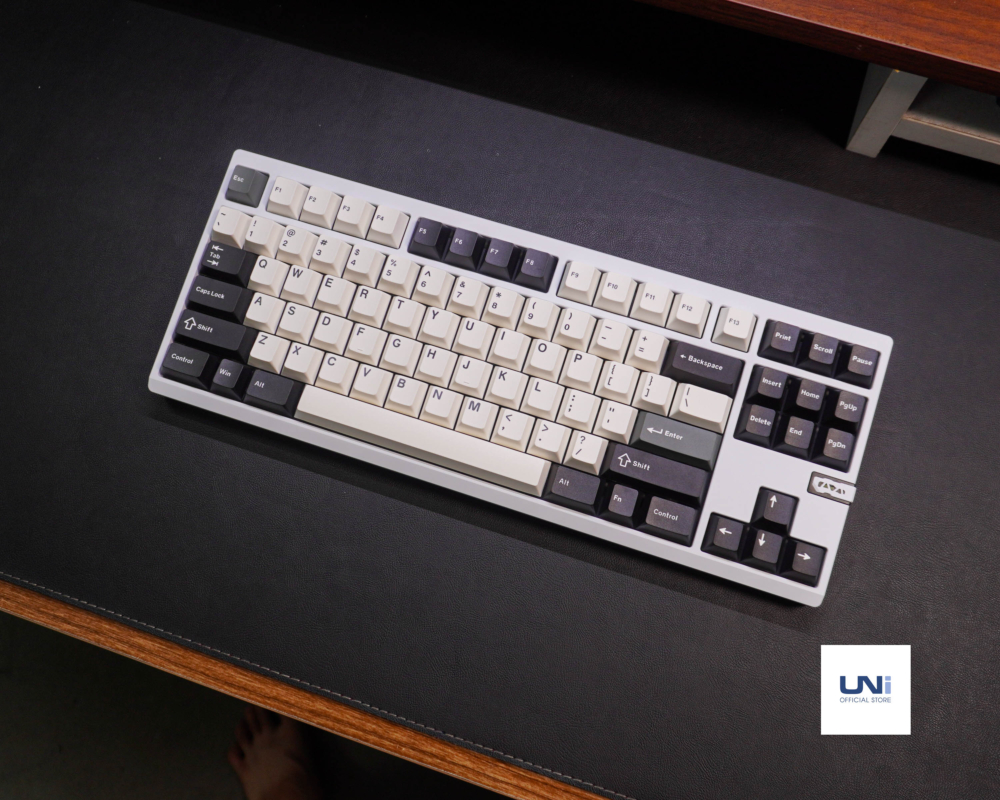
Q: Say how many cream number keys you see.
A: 10